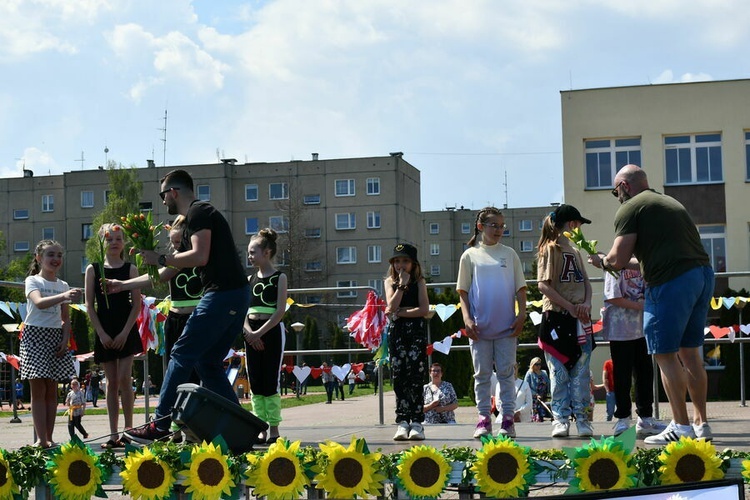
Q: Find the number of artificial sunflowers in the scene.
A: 11